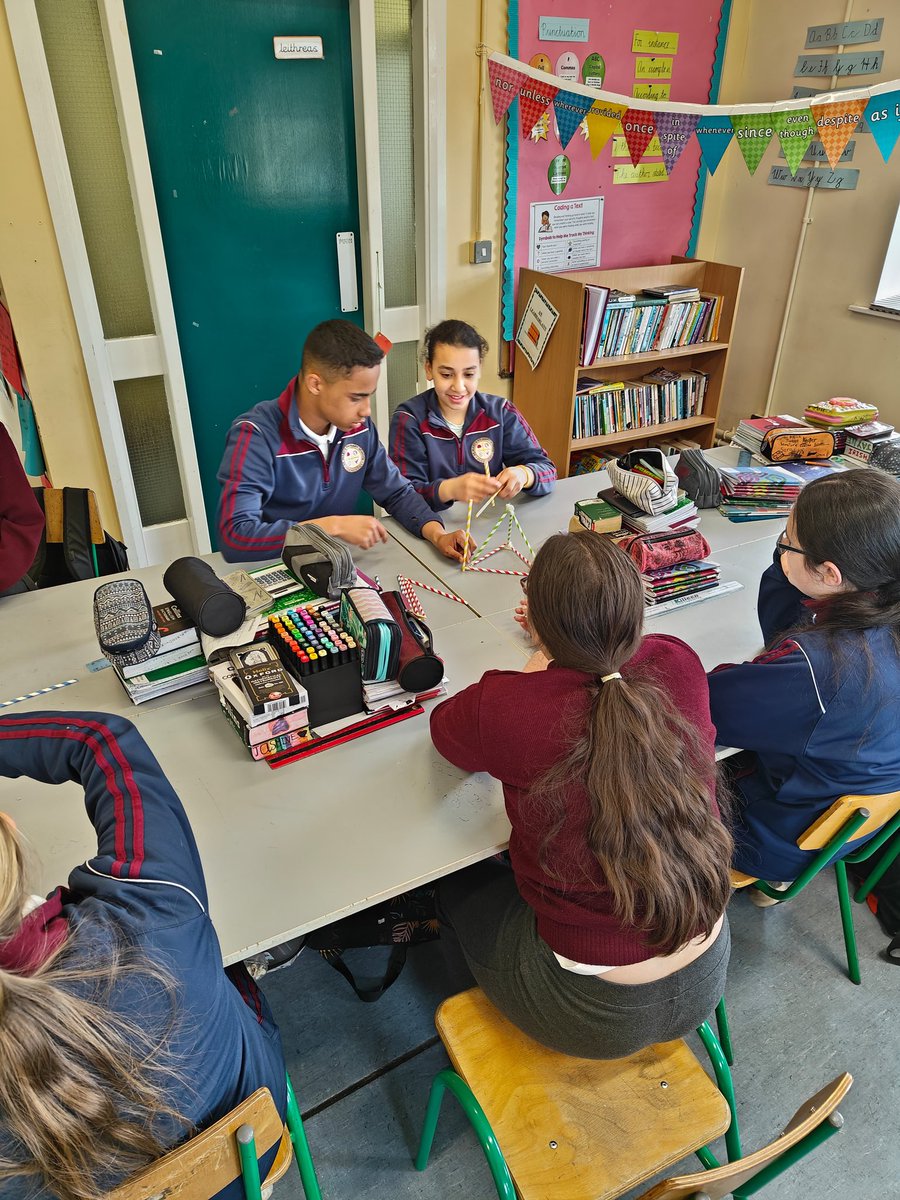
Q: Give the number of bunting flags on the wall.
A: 11